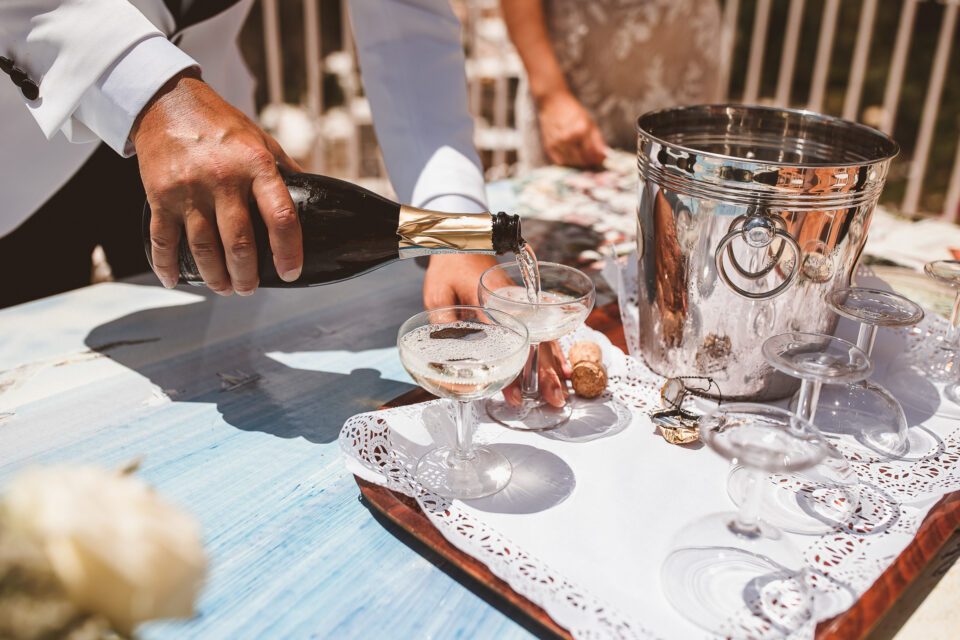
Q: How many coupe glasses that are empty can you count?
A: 4